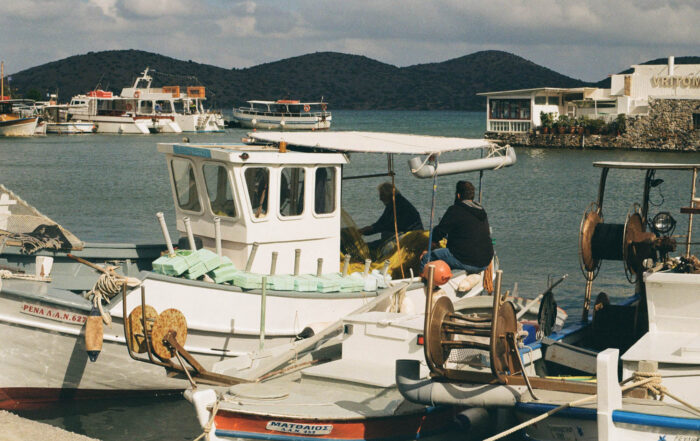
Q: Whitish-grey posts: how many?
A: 10